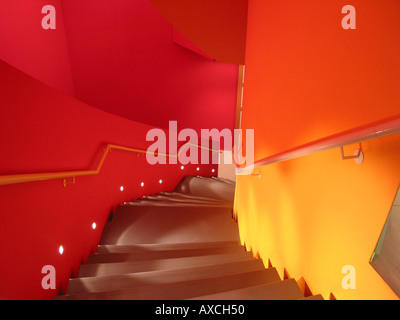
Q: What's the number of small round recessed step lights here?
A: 8